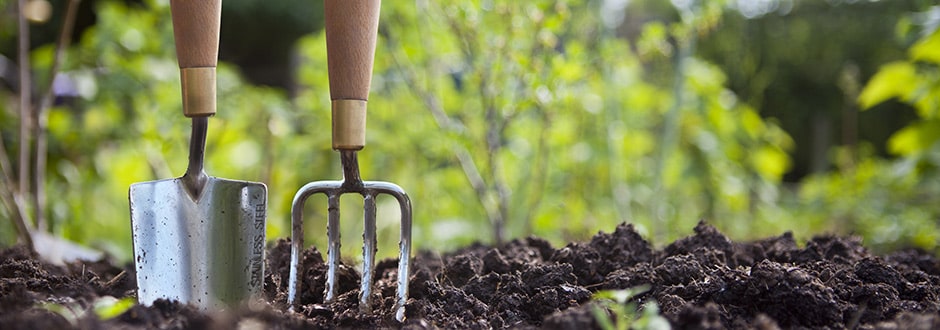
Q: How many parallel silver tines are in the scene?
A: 4